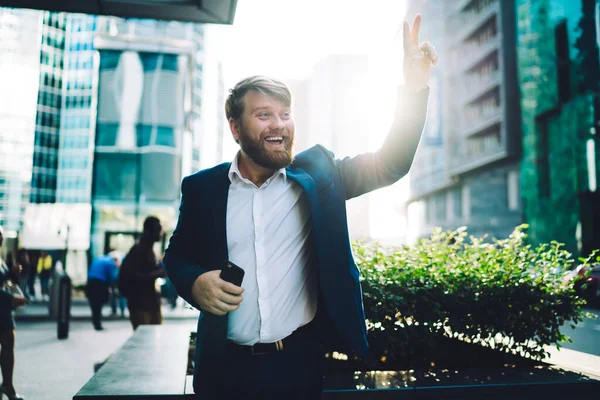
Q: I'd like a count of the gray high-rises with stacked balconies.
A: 1